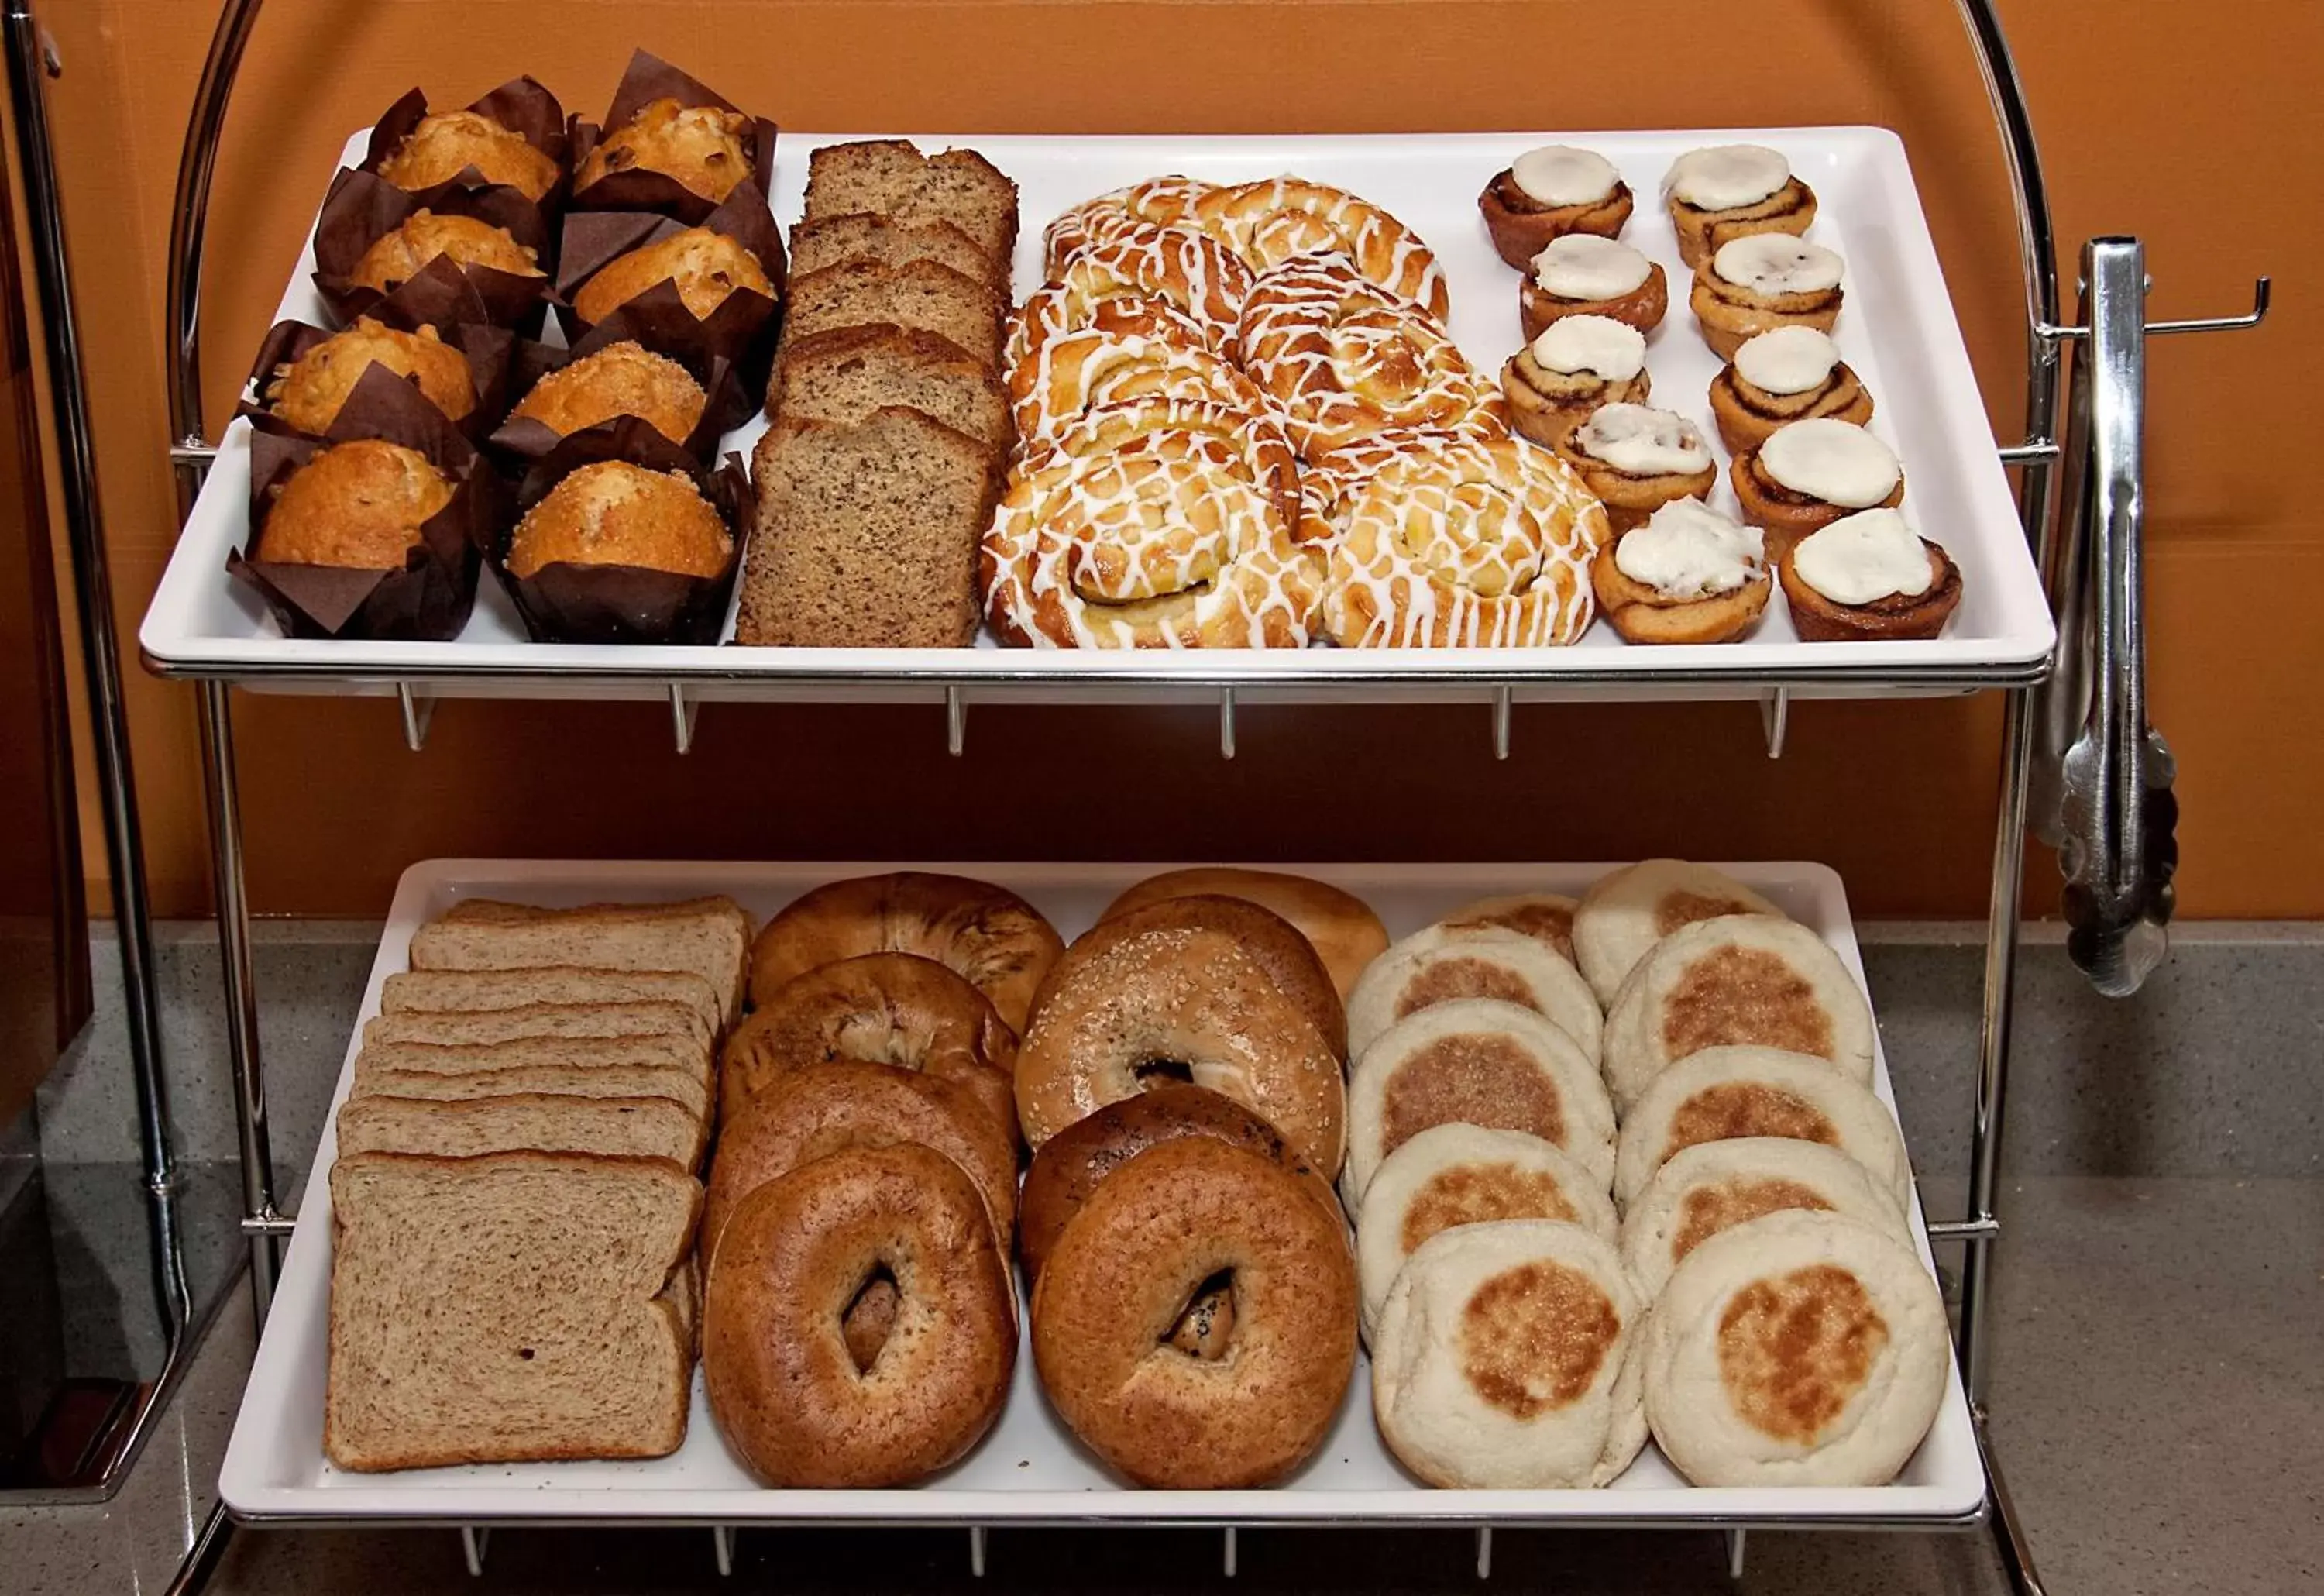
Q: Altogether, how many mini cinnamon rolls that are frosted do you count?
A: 10